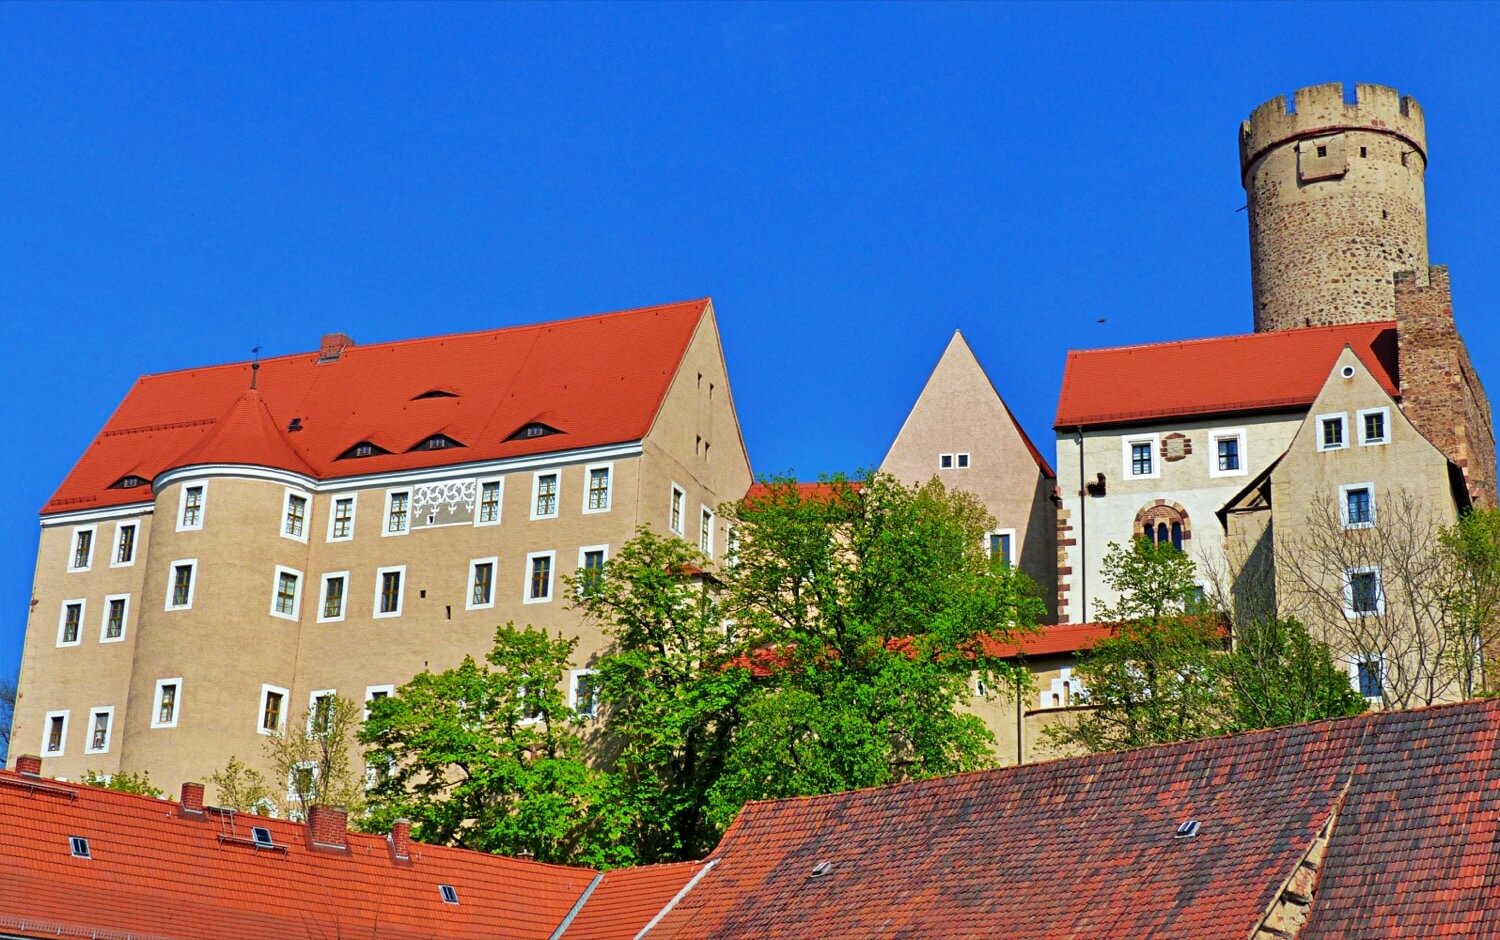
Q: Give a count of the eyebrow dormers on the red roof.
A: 5